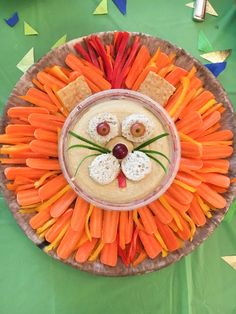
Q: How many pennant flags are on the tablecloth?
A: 11